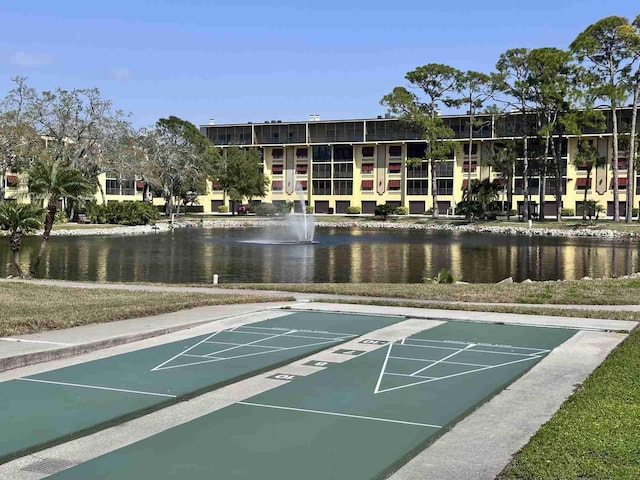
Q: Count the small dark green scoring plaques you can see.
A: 4